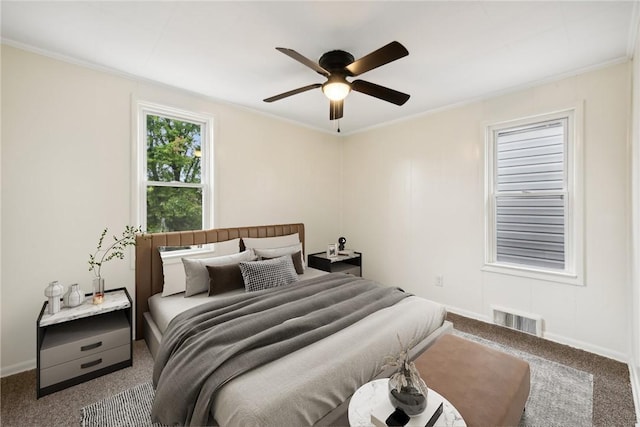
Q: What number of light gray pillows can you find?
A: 2